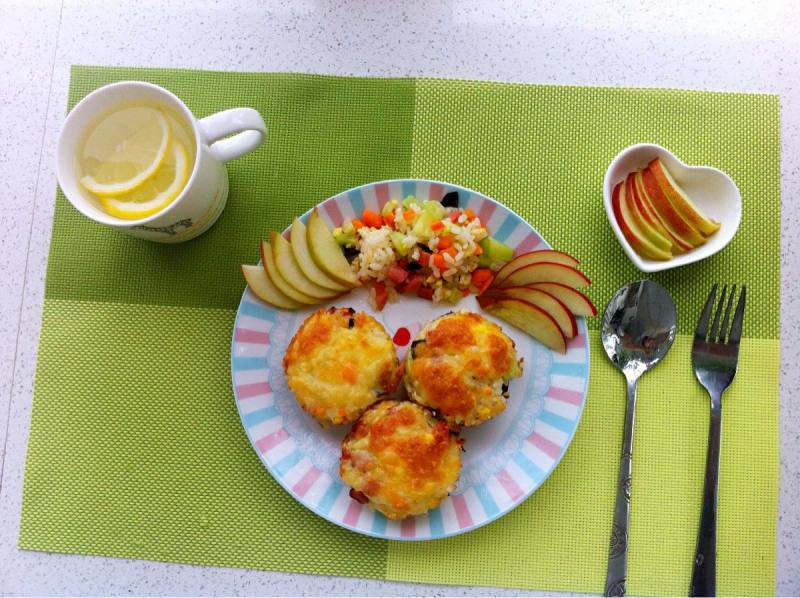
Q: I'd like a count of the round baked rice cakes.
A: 3